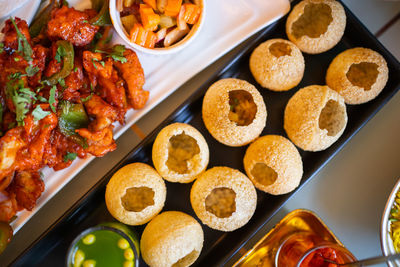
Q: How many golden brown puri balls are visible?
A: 10